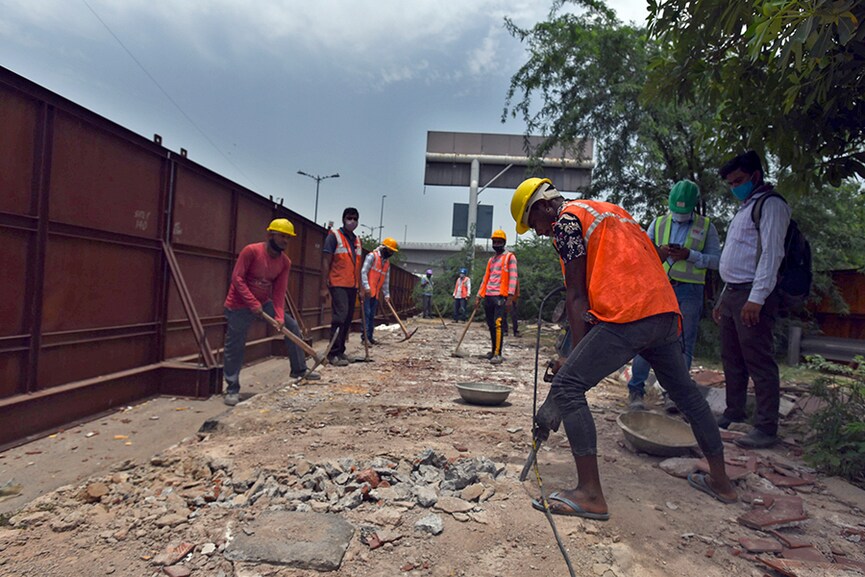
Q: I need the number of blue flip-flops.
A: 2